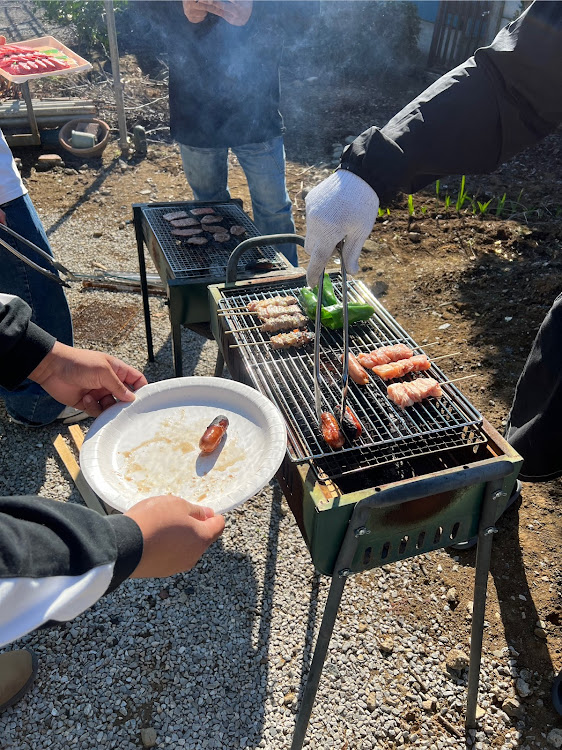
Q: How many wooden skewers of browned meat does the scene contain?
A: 4